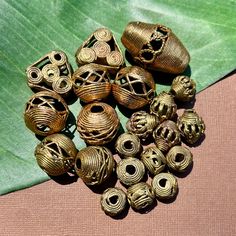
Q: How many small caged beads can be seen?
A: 5